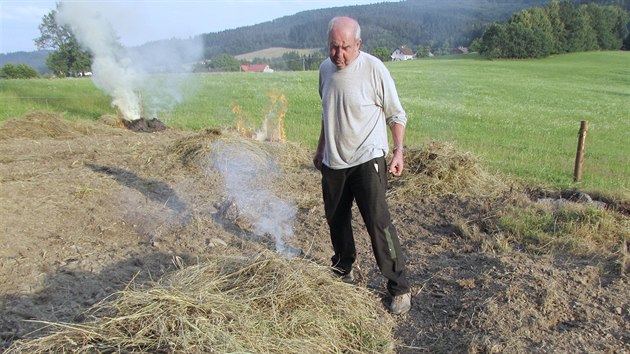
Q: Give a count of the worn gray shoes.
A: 2